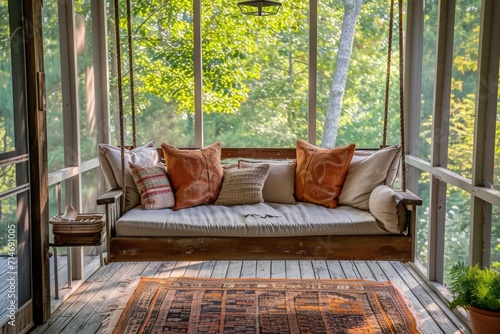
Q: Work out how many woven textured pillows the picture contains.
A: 1